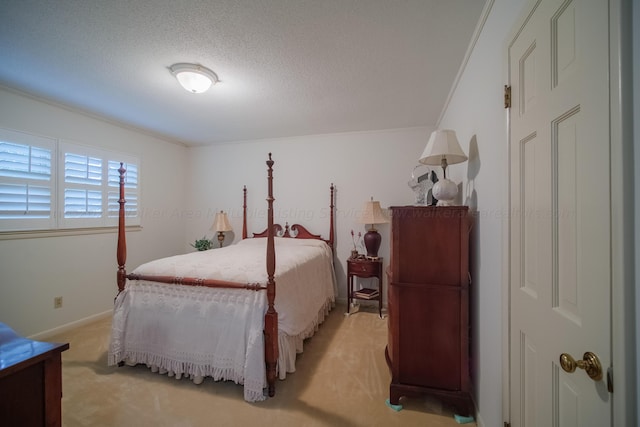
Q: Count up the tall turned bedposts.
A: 4